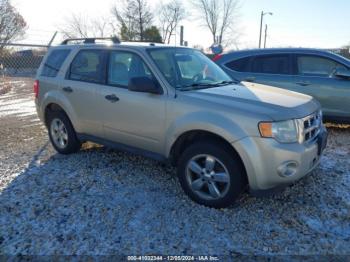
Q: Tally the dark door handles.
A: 2